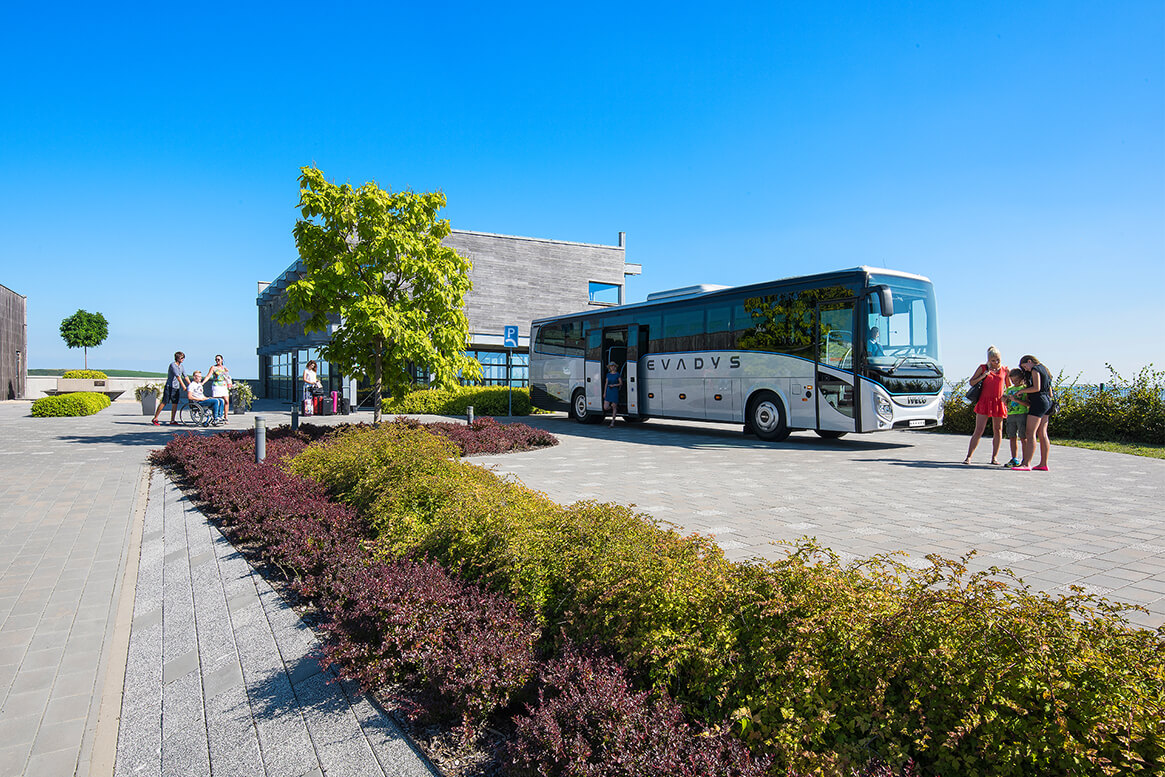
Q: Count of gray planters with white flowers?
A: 2